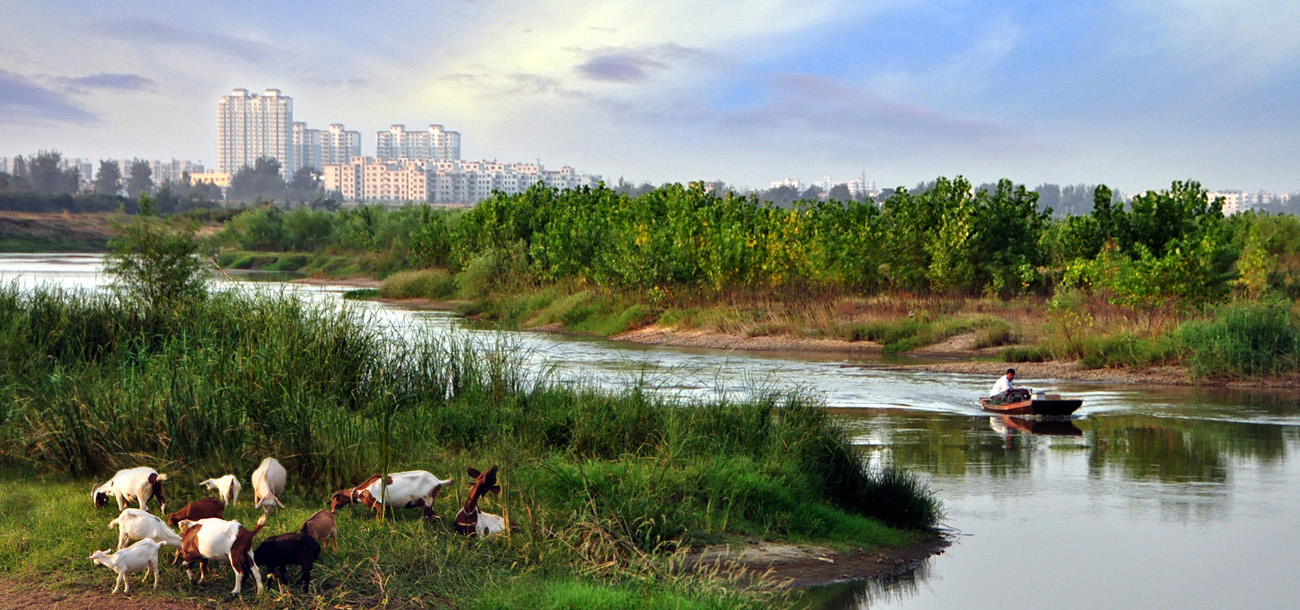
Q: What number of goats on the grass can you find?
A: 11